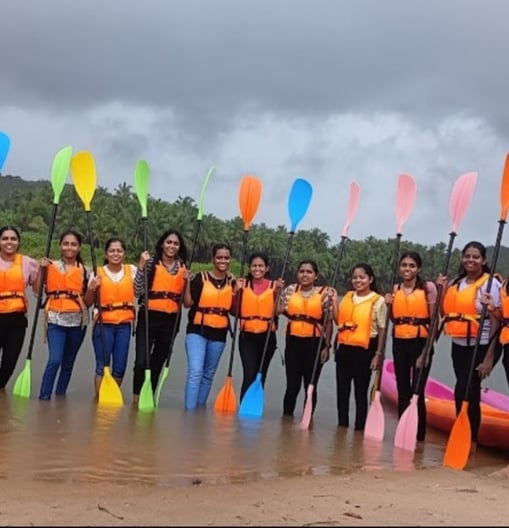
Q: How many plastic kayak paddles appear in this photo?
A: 11